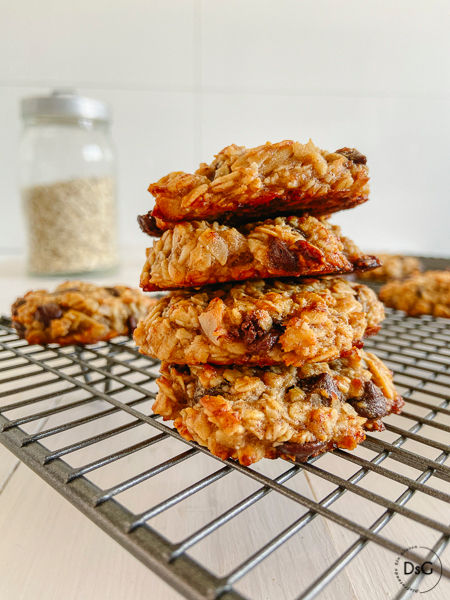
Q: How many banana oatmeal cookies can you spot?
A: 7